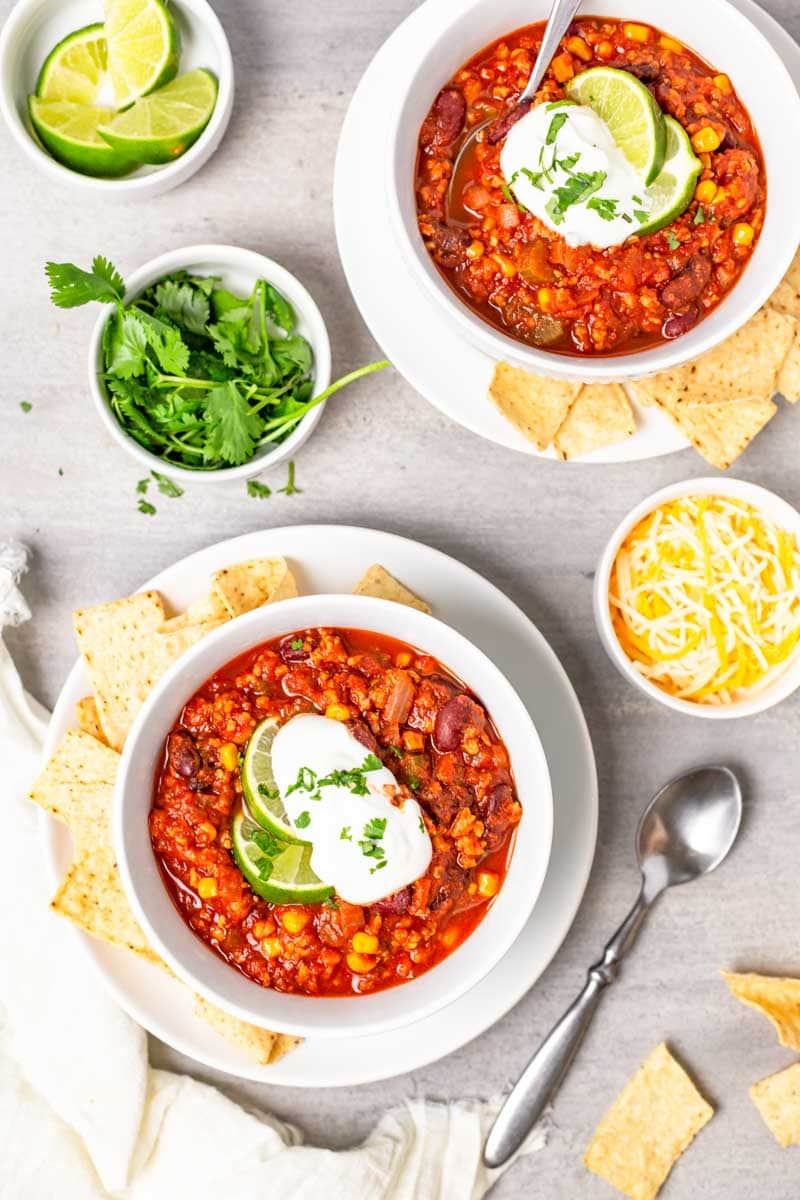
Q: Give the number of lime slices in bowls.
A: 8